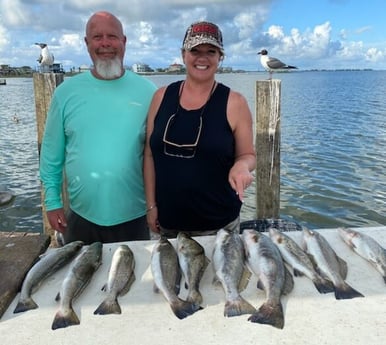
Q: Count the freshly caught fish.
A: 10